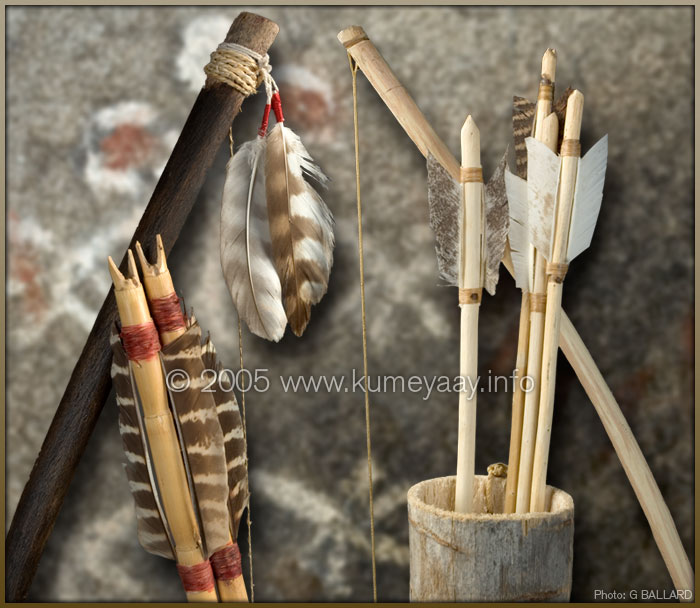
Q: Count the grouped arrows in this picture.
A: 6